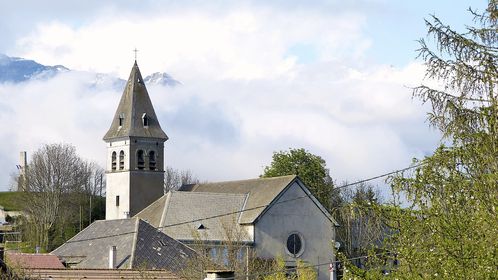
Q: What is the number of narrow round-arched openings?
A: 4